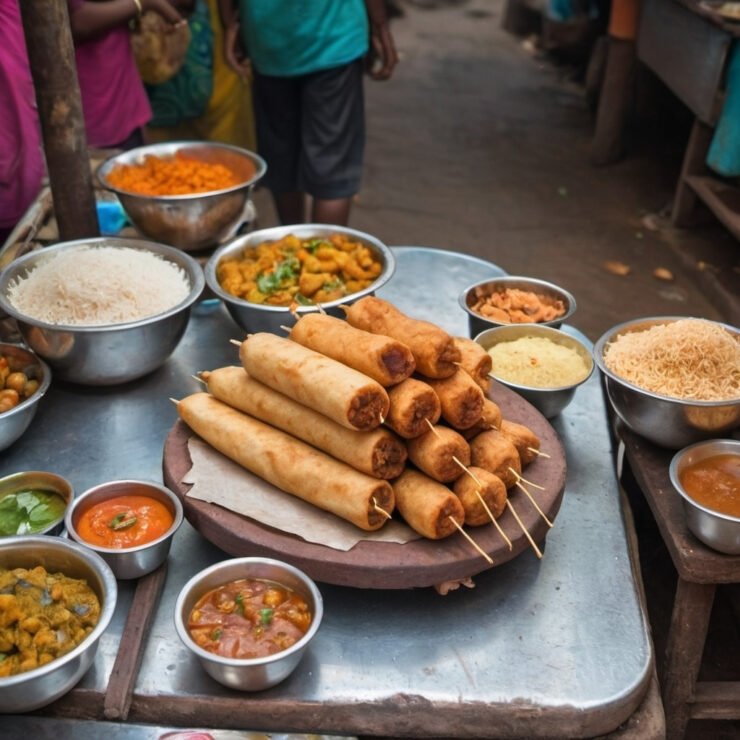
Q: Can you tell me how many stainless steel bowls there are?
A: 12